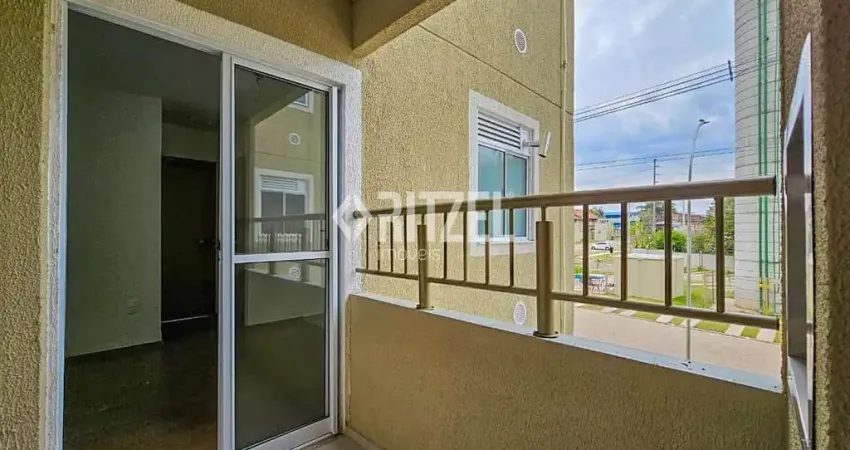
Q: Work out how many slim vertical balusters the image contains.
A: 12